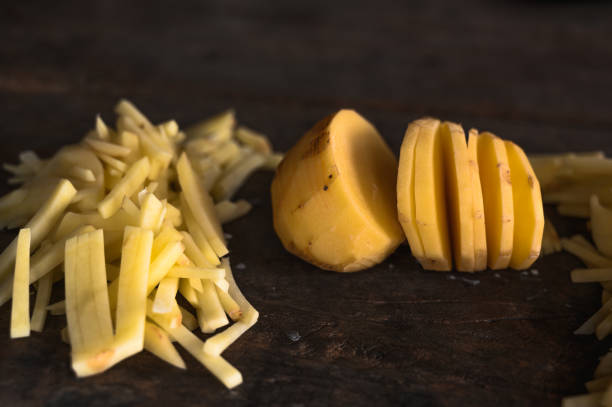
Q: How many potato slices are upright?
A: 6